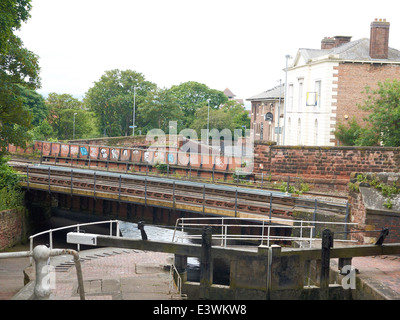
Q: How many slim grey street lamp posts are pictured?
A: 5